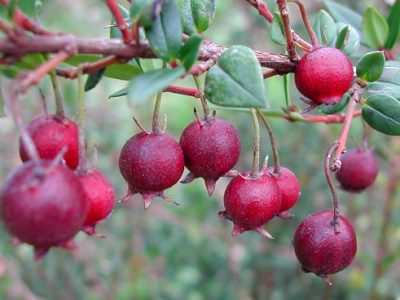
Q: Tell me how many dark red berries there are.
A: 10